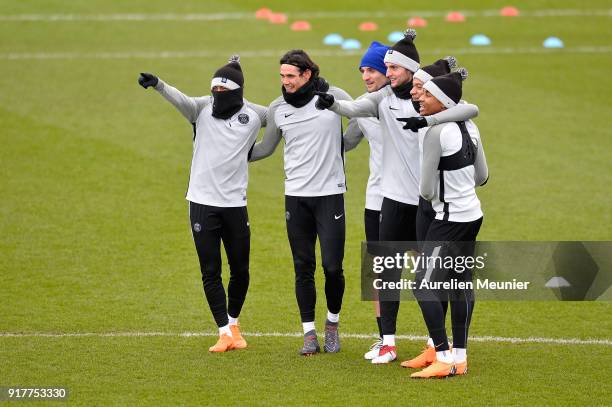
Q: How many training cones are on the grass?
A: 13